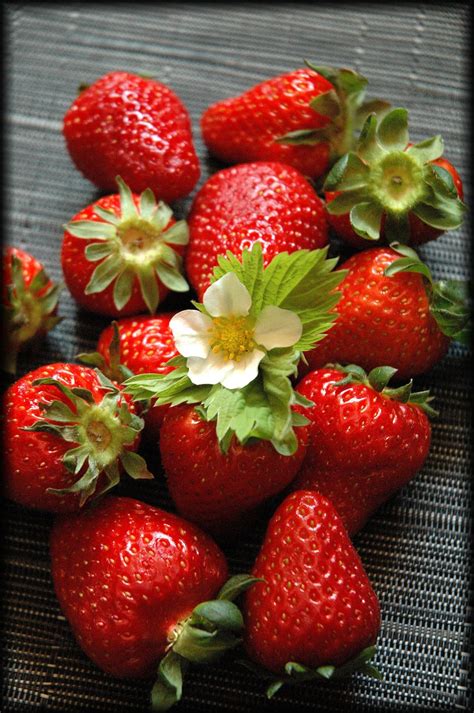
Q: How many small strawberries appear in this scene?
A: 13